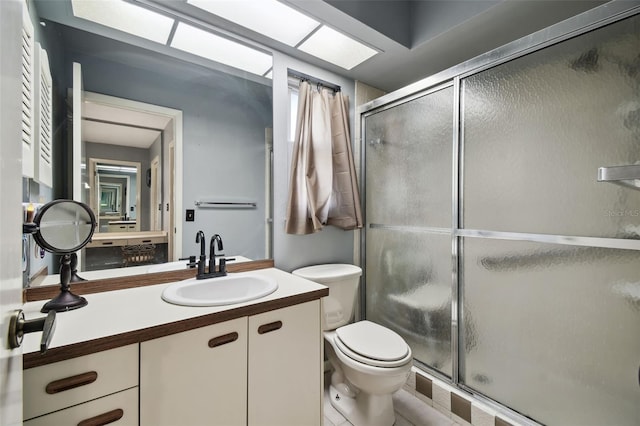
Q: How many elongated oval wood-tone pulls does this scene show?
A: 4